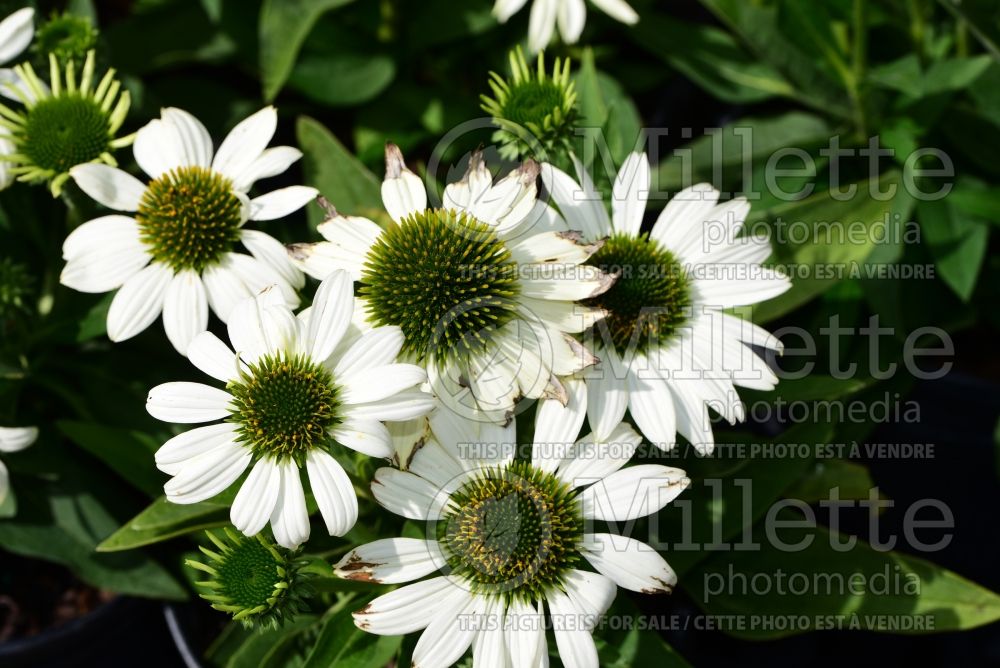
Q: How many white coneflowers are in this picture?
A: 5